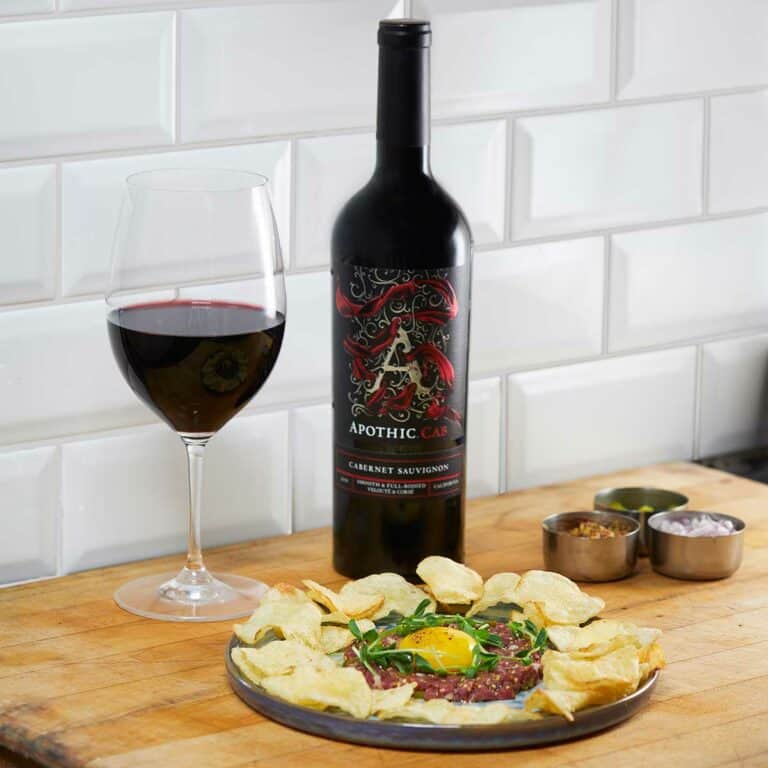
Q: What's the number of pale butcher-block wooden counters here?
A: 1